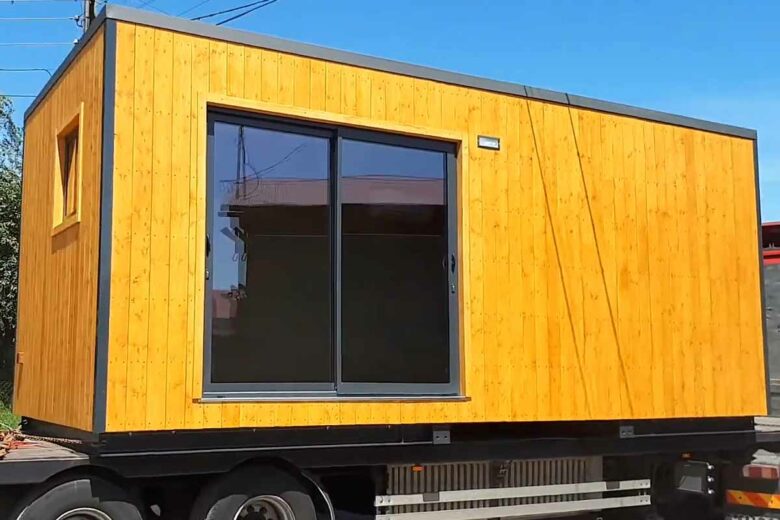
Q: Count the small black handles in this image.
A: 2